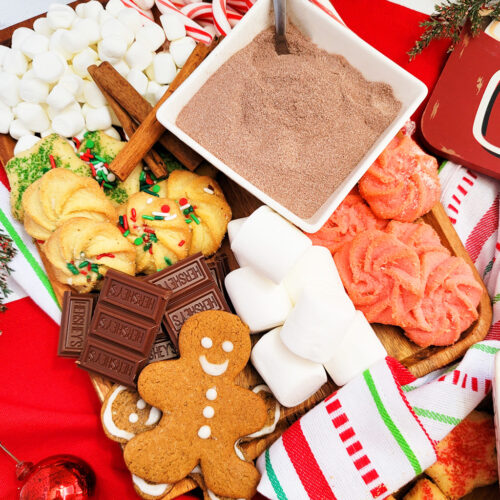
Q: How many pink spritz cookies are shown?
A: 5